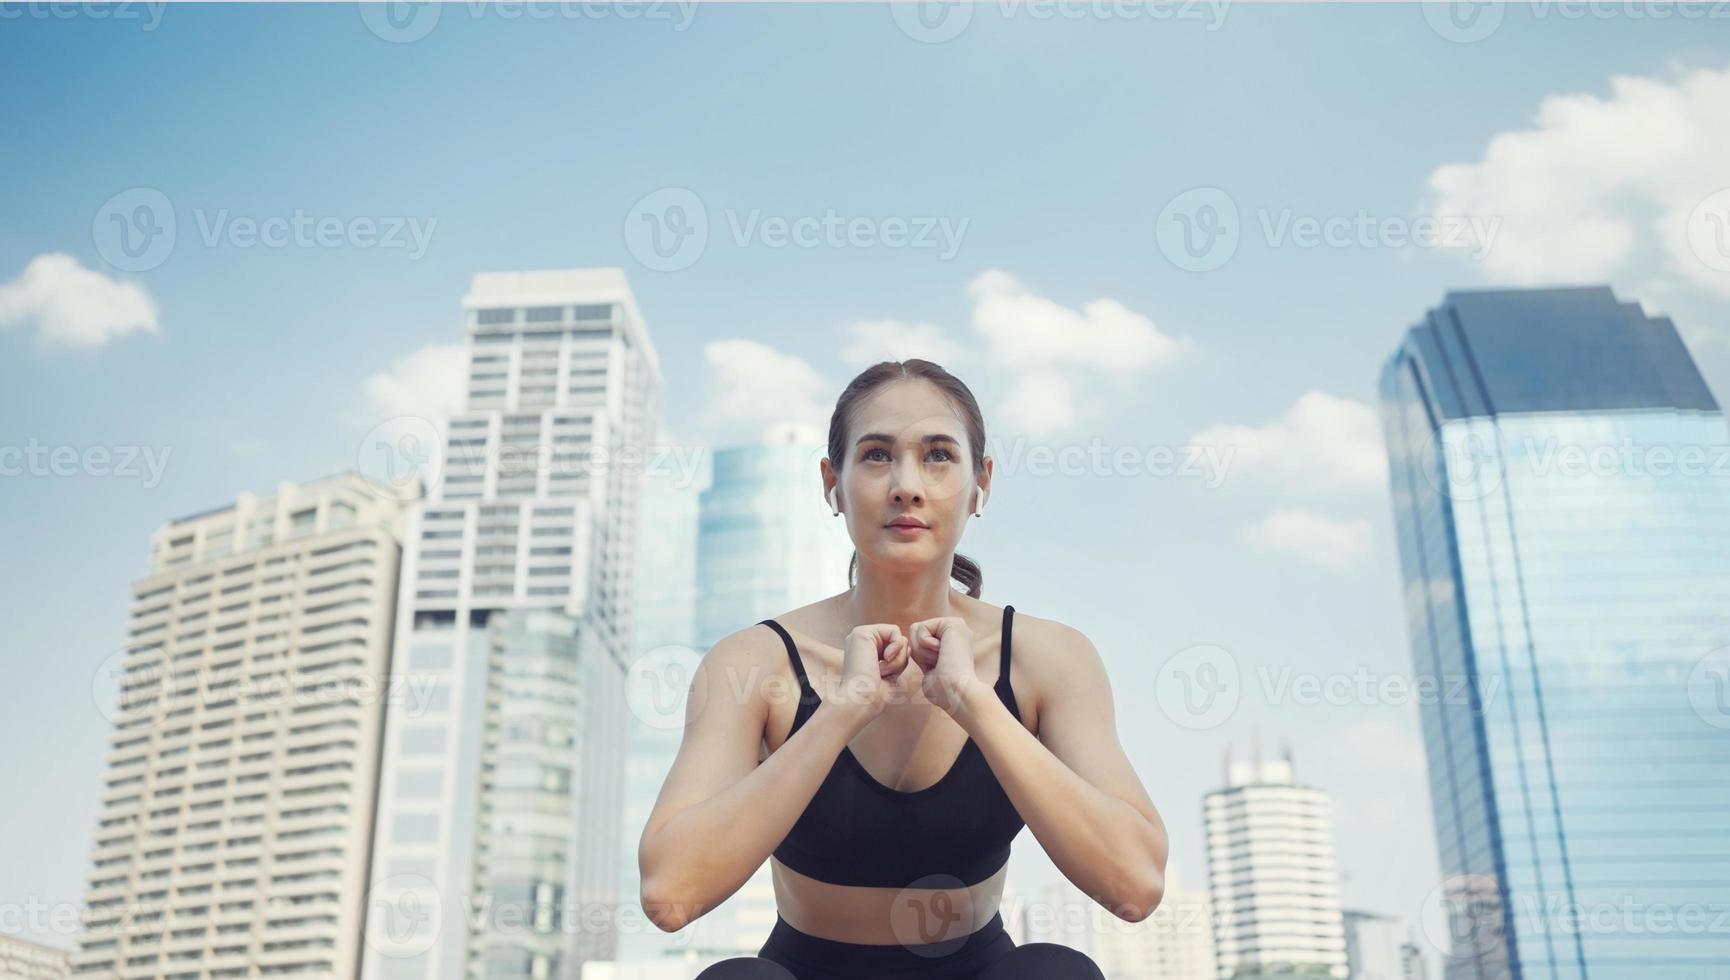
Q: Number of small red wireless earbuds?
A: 0